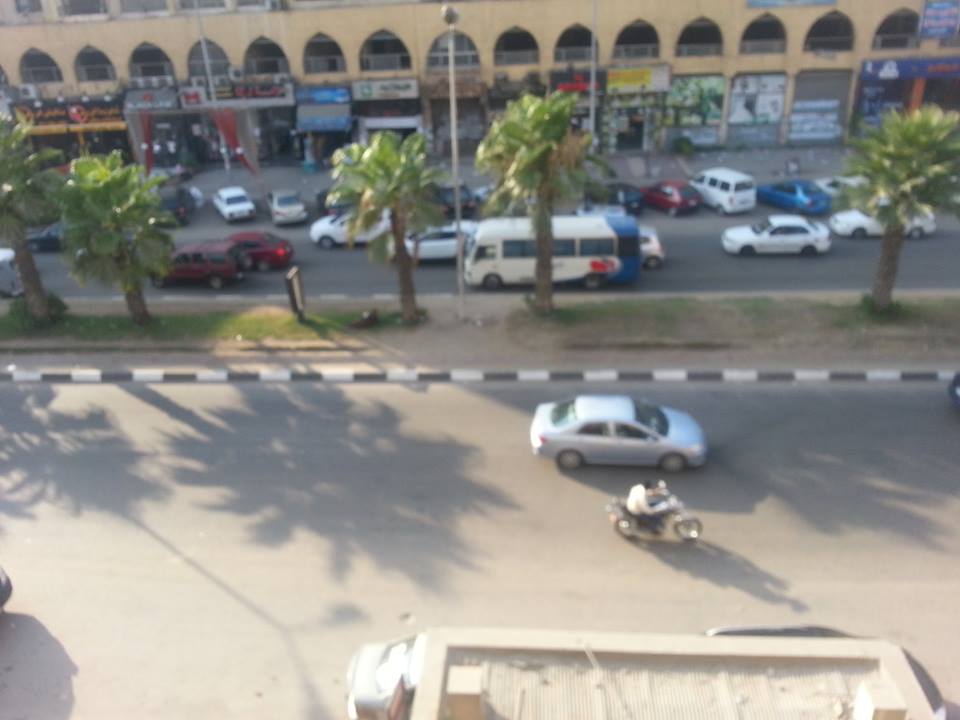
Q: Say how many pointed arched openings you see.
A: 15